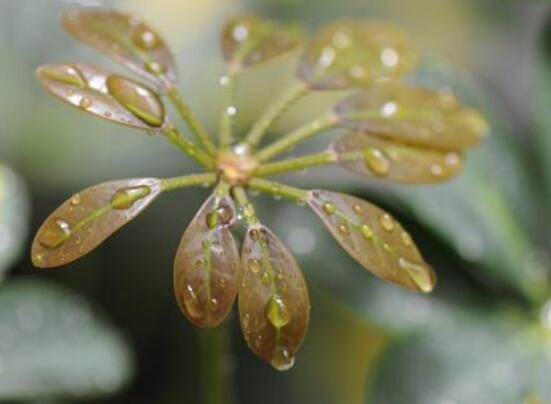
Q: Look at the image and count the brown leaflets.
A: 10